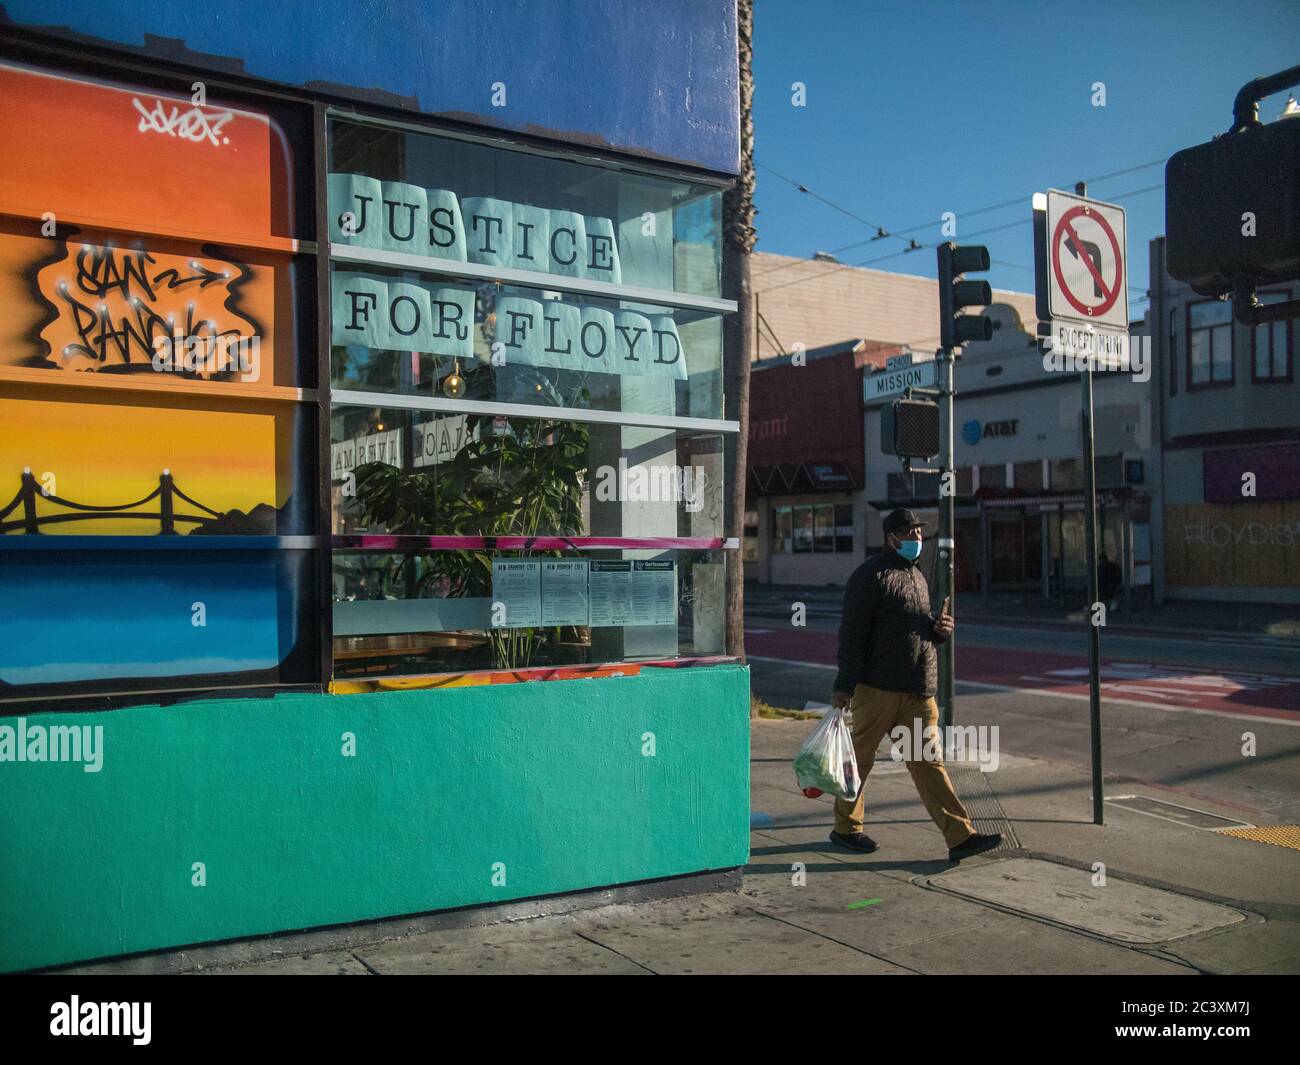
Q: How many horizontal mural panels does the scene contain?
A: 4